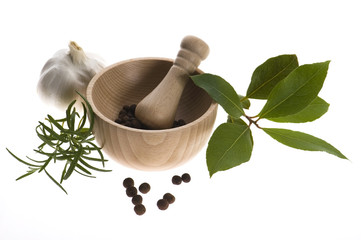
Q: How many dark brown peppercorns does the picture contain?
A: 9